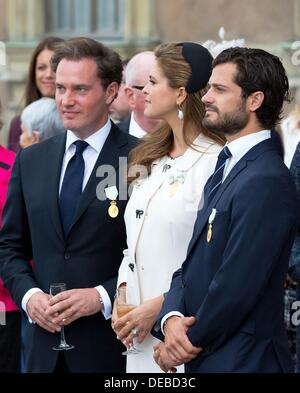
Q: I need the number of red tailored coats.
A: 0